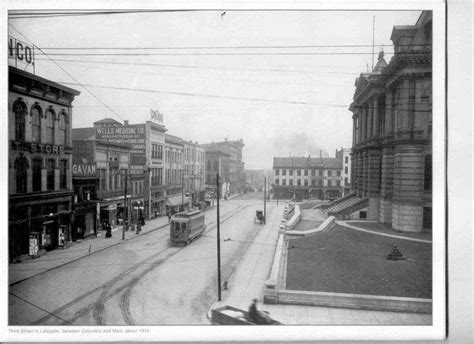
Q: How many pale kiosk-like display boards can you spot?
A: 2